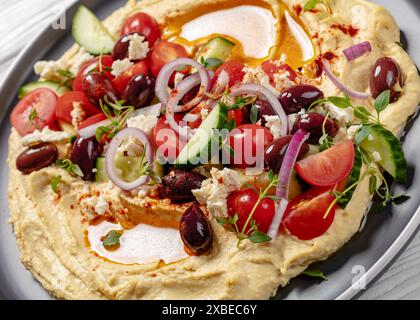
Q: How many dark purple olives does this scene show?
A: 13